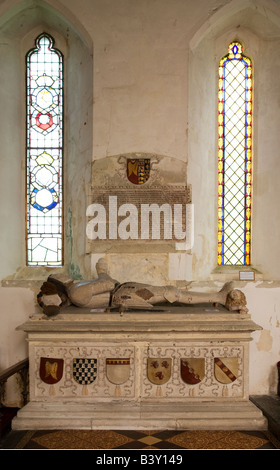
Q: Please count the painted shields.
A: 7